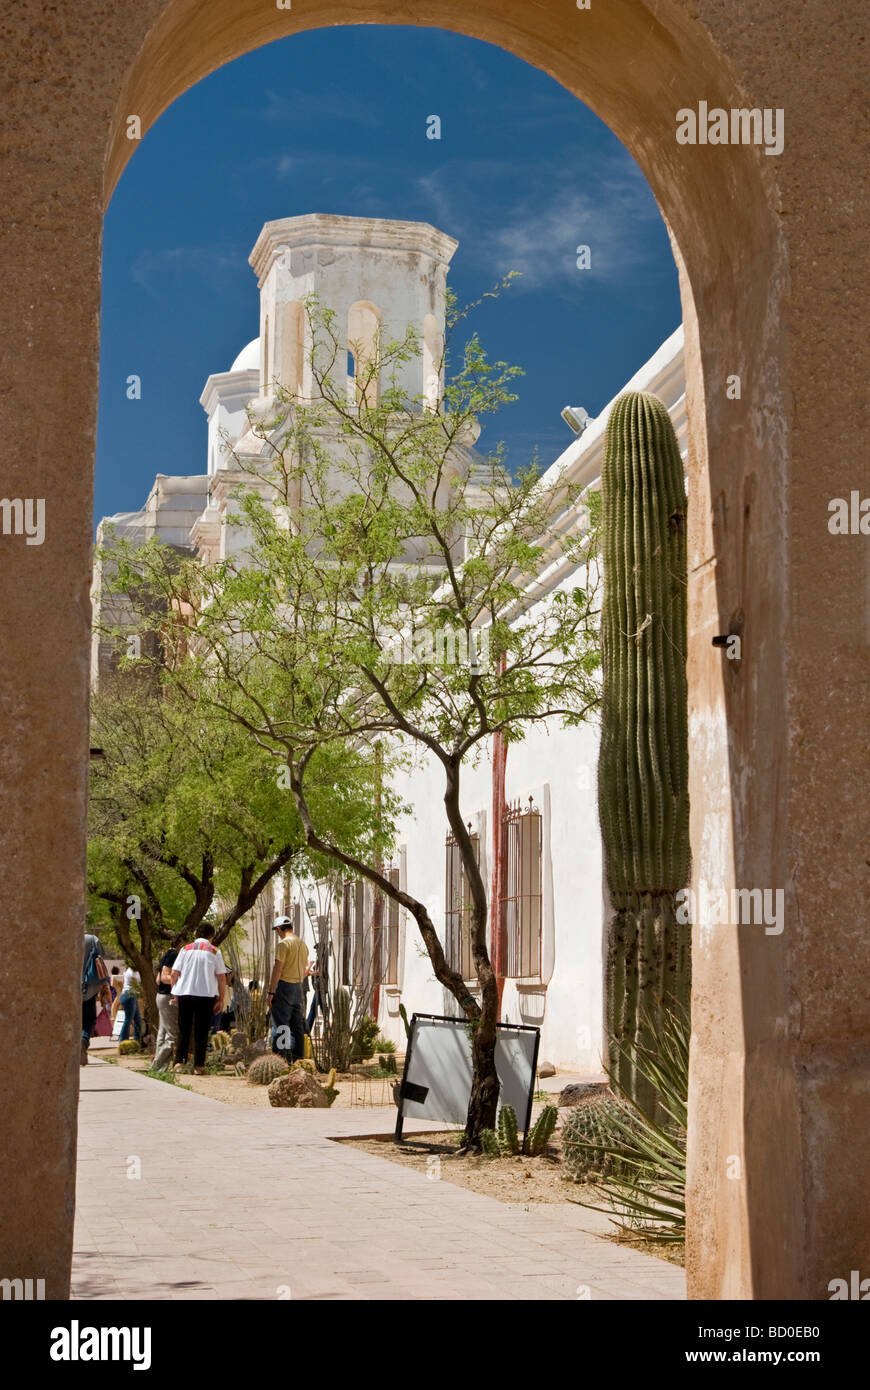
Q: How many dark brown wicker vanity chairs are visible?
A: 0